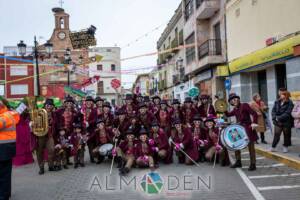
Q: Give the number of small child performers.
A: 2